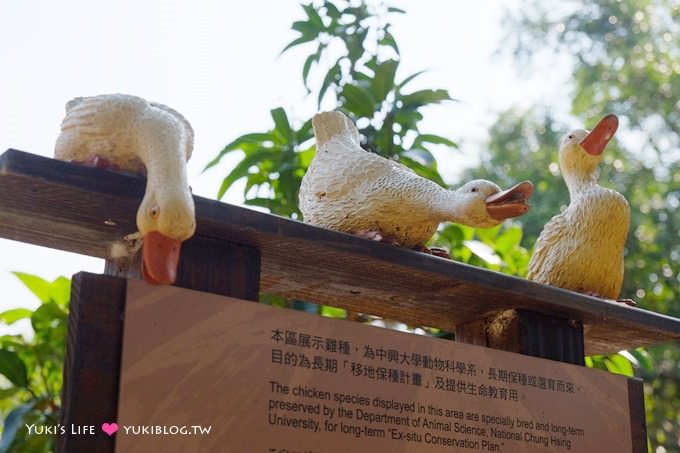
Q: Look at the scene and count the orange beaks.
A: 3